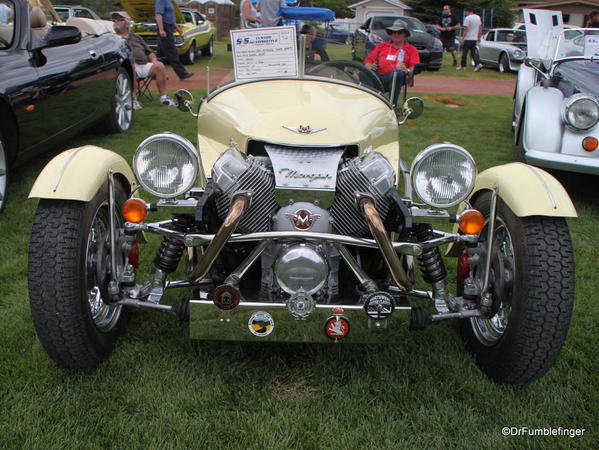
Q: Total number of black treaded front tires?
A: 2